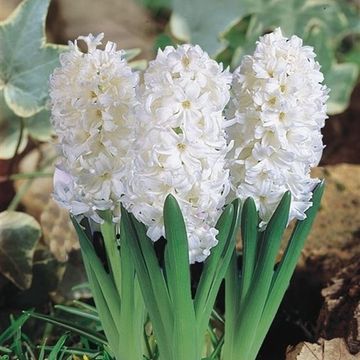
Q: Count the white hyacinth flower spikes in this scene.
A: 3